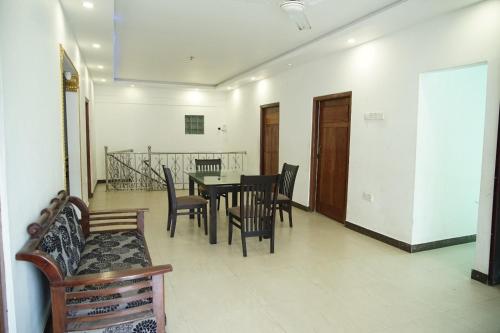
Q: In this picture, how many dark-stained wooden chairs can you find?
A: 4